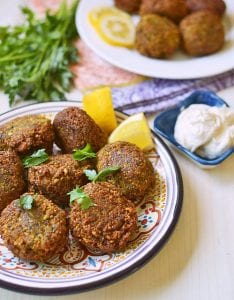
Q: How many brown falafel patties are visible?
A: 12